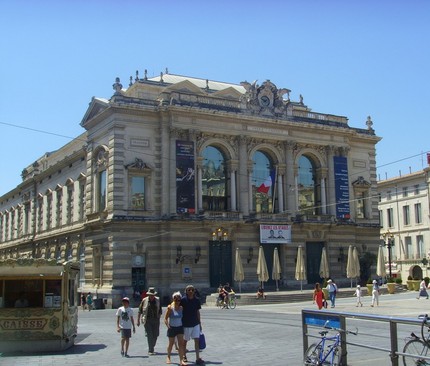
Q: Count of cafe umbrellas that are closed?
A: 8